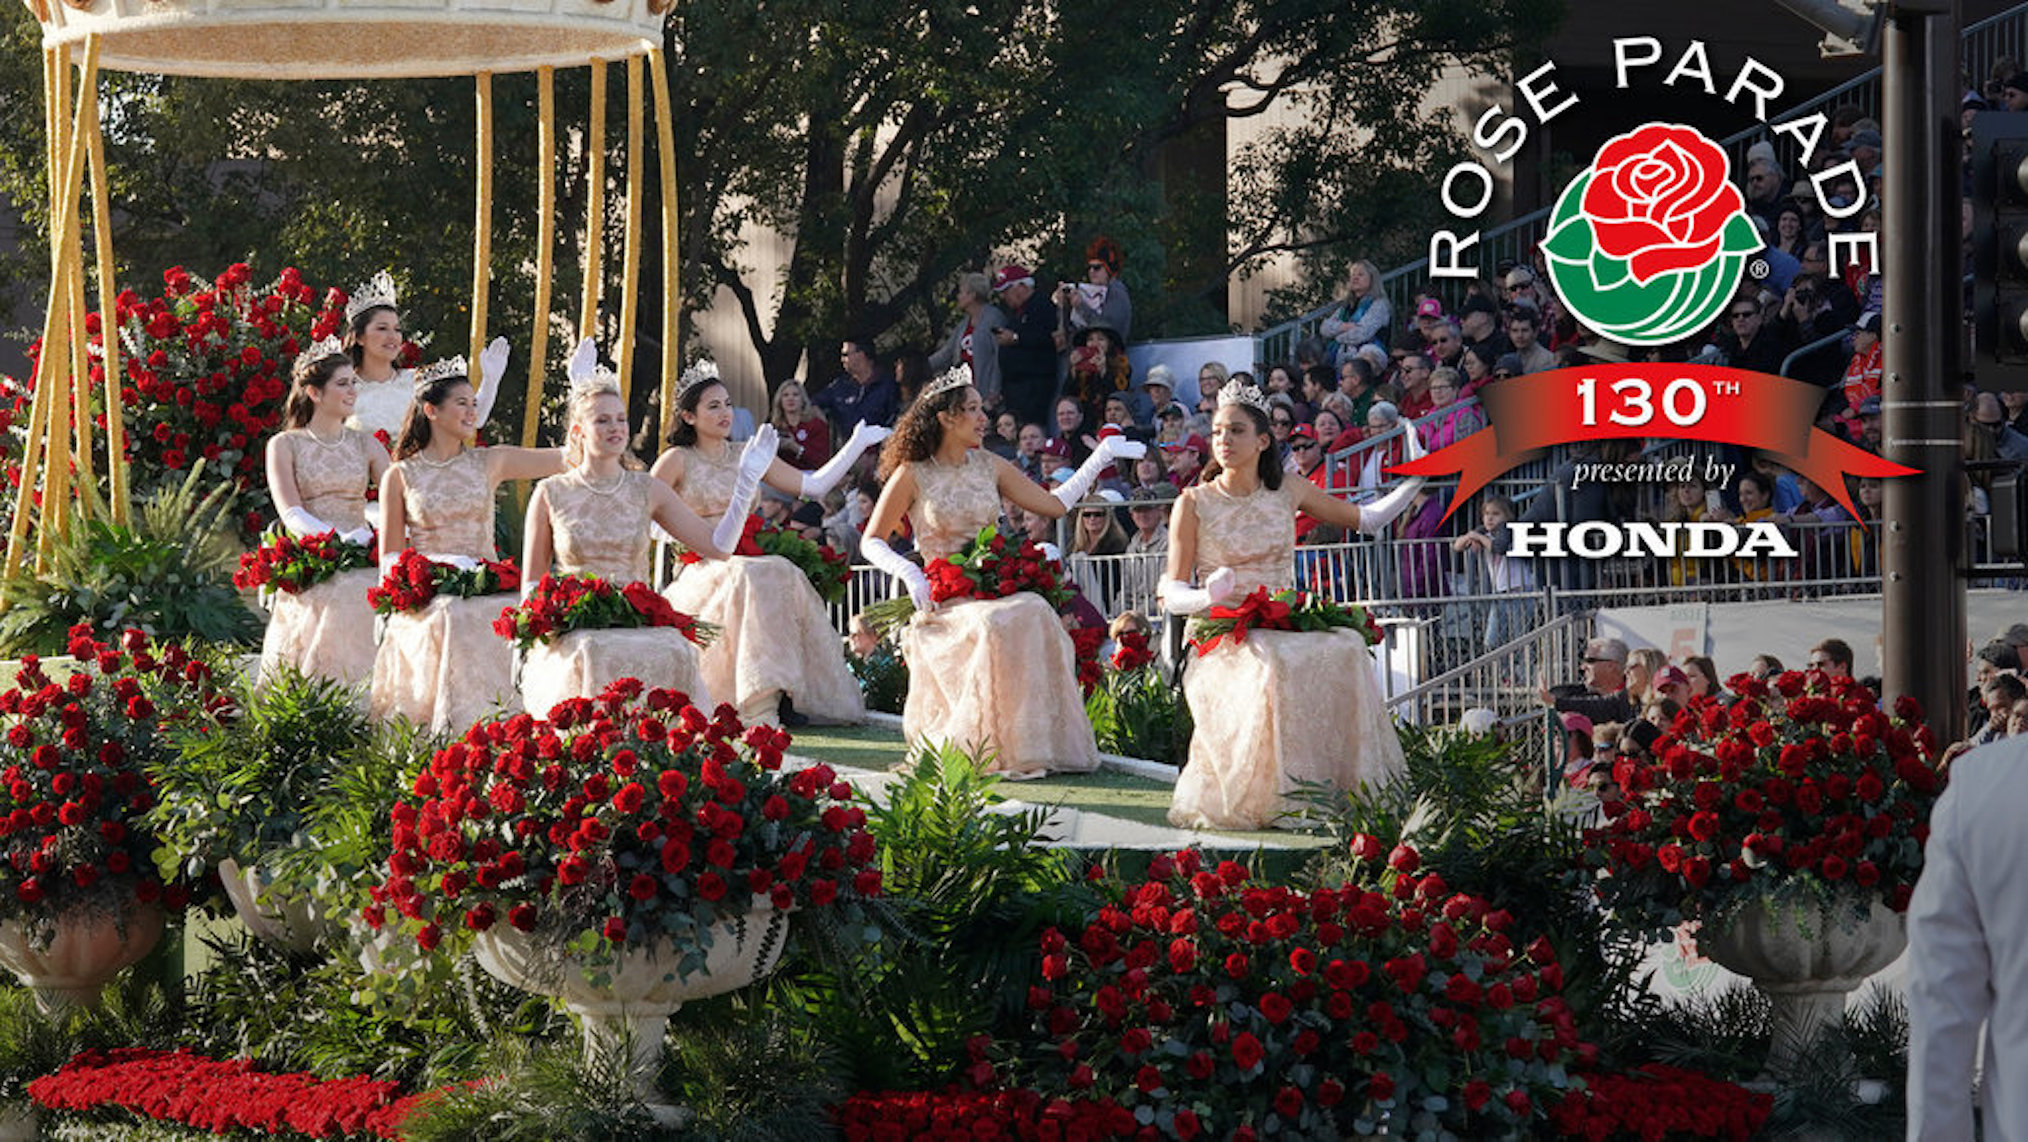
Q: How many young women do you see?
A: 7